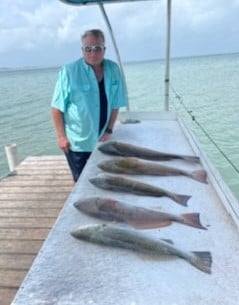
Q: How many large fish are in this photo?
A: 5